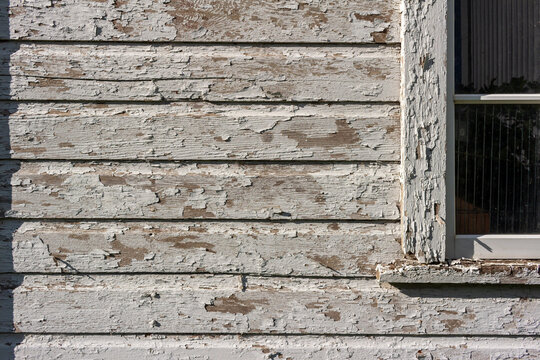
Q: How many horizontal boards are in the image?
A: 7